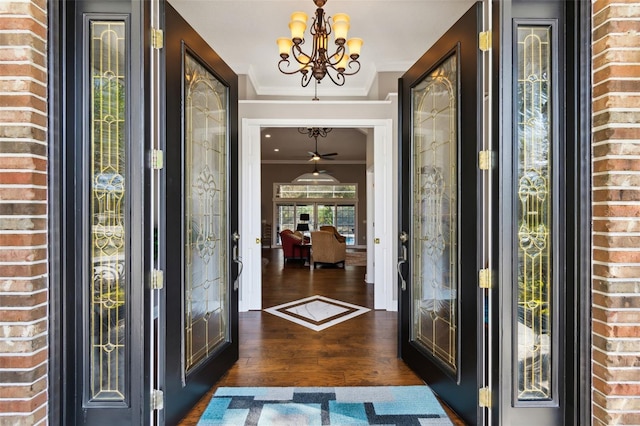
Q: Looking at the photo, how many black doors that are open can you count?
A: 2